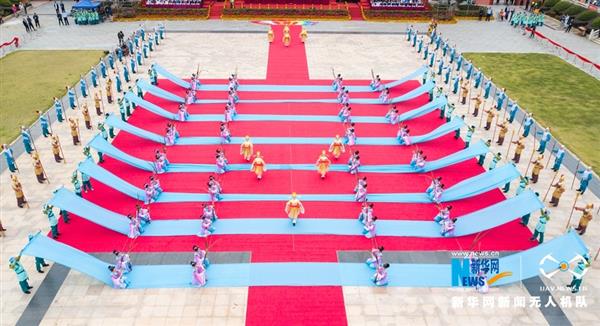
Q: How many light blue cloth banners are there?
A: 8